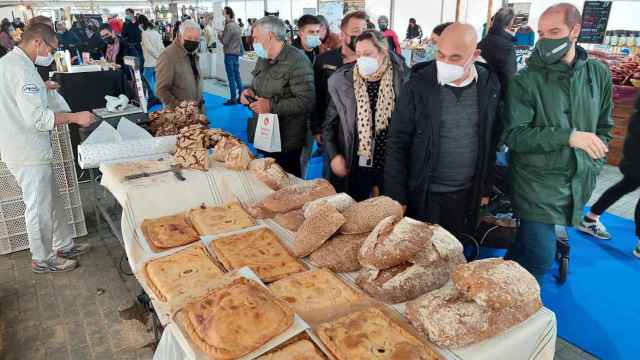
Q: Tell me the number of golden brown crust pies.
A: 8